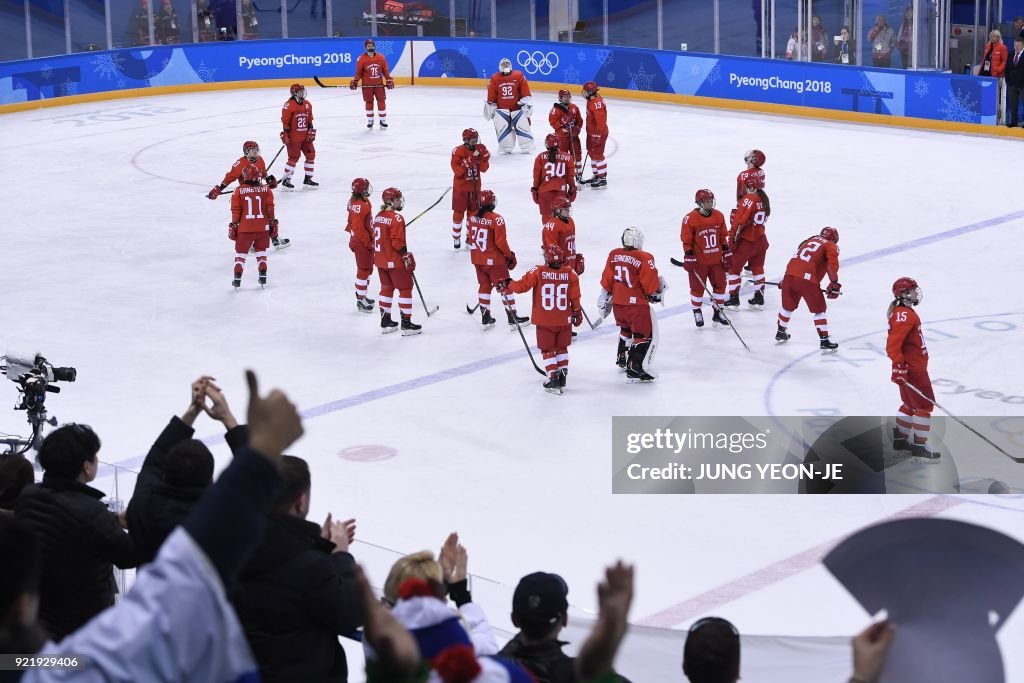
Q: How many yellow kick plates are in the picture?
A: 1